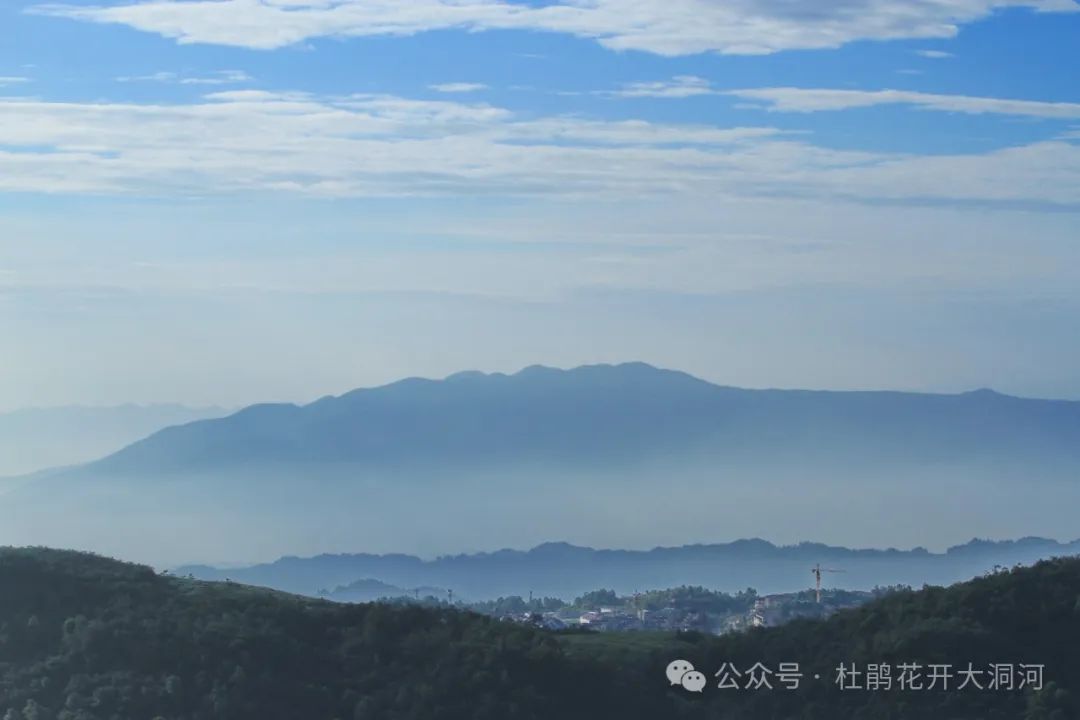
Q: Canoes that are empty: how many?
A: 0